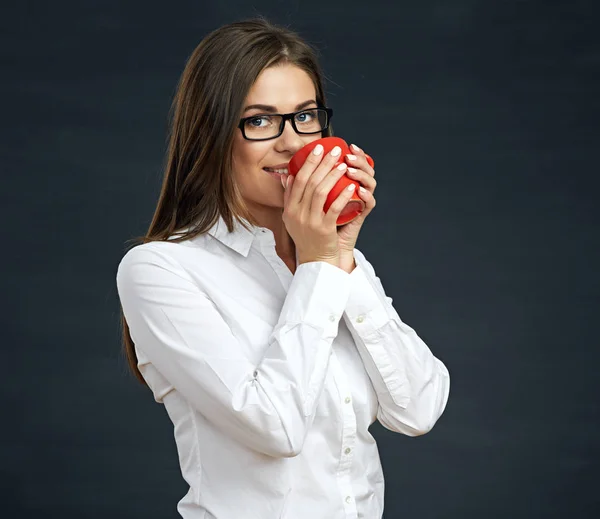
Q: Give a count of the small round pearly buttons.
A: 5